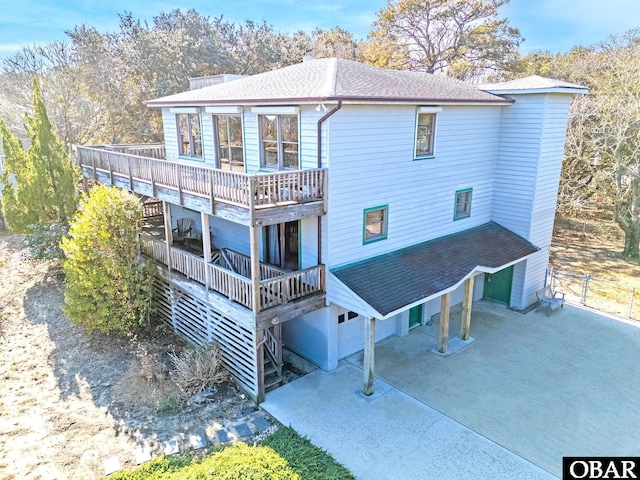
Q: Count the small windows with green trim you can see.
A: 2